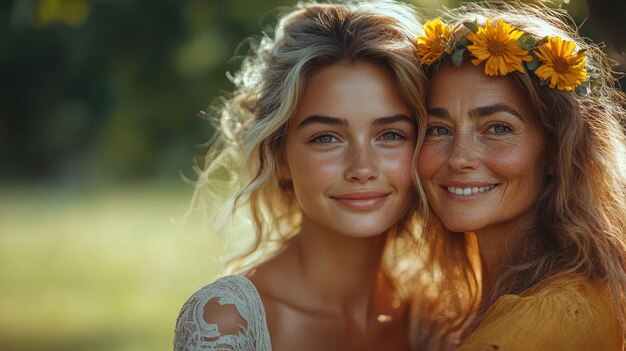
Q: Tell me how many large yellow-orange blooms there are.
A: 3